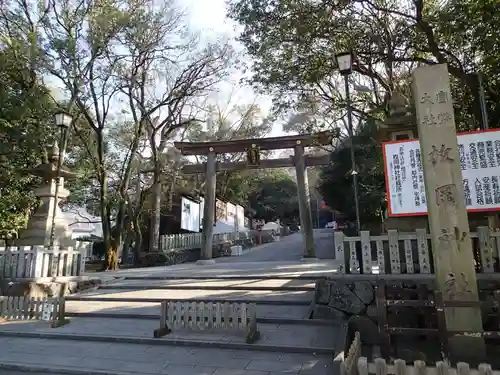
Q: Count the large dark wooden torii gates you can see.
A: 1